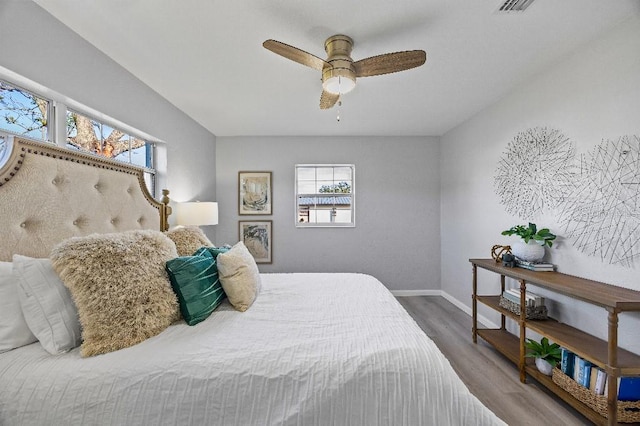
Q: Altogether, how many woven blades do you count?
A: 3